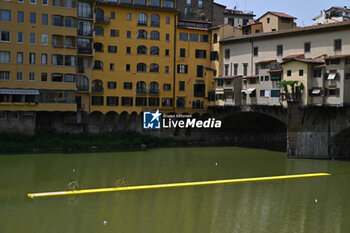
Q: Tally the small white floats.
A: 4